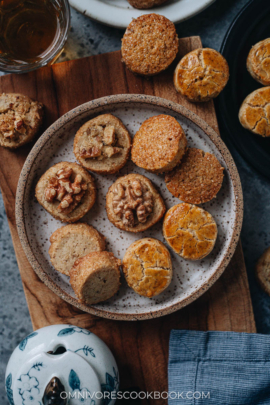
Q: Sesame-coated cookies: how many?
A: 3